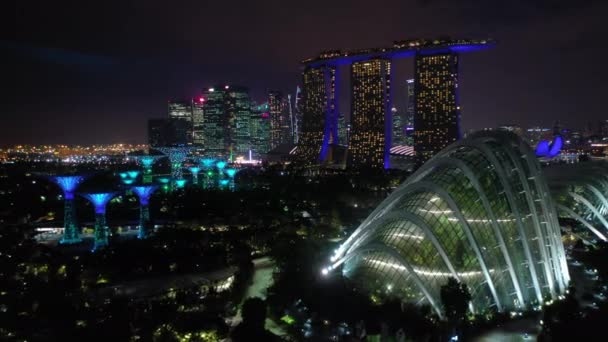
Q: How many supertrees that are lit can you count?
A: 15